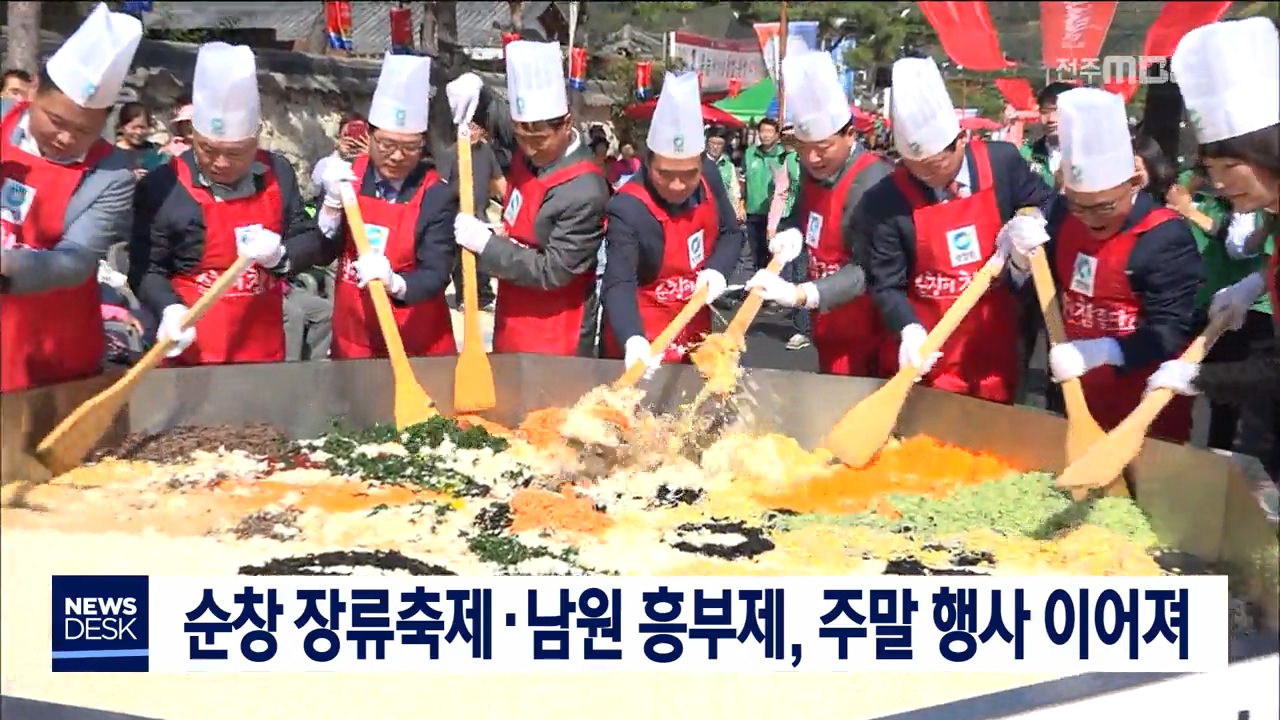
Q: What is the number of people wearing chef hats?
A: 9